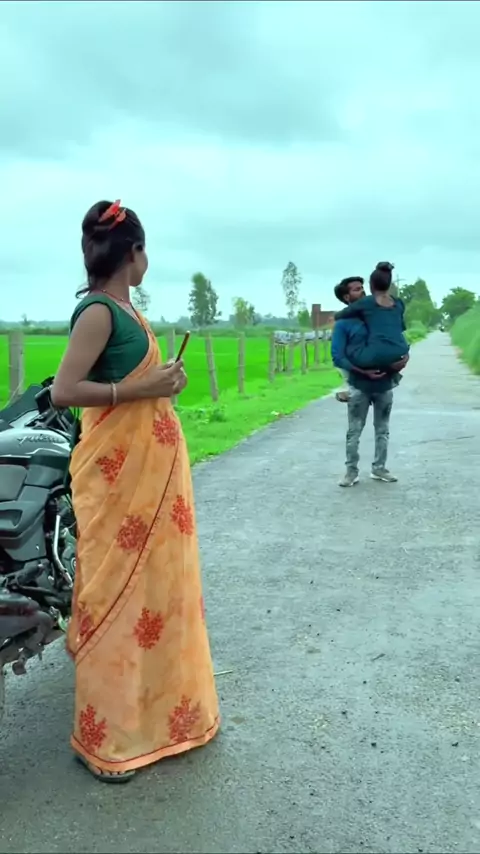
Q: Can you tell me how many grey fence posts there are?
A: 9